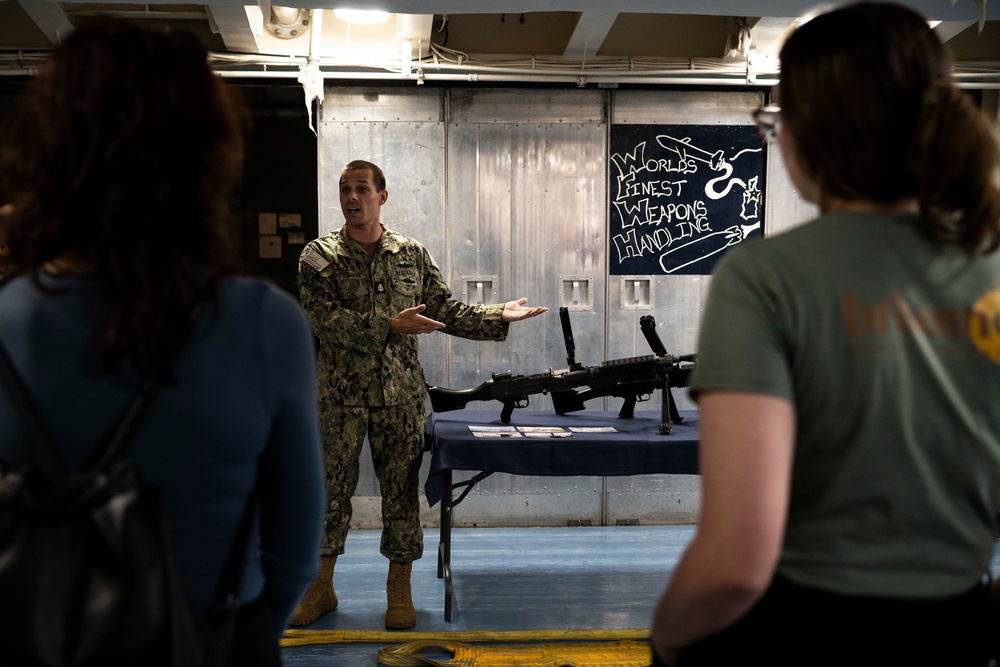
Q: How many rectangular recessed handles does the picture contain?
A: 3